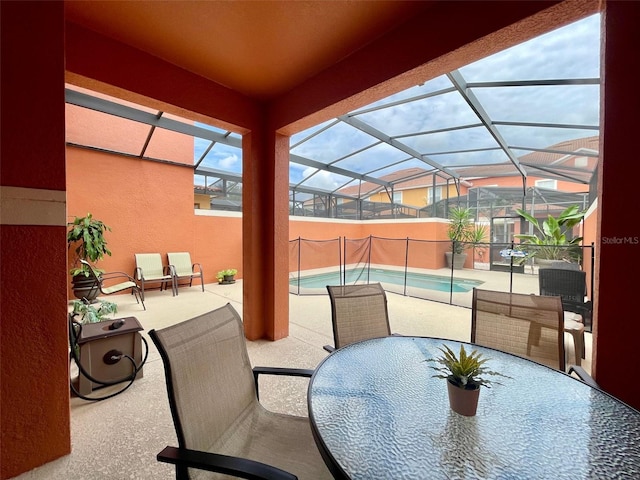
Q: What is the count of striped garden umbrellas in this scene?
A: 0